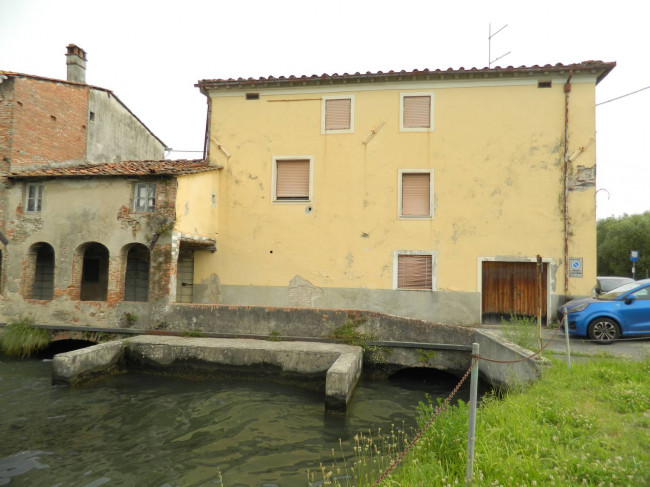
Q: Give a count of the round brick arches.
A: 3